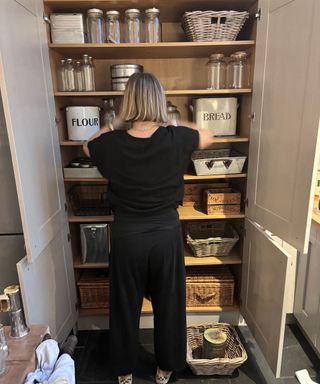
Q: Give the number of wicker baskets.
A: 5